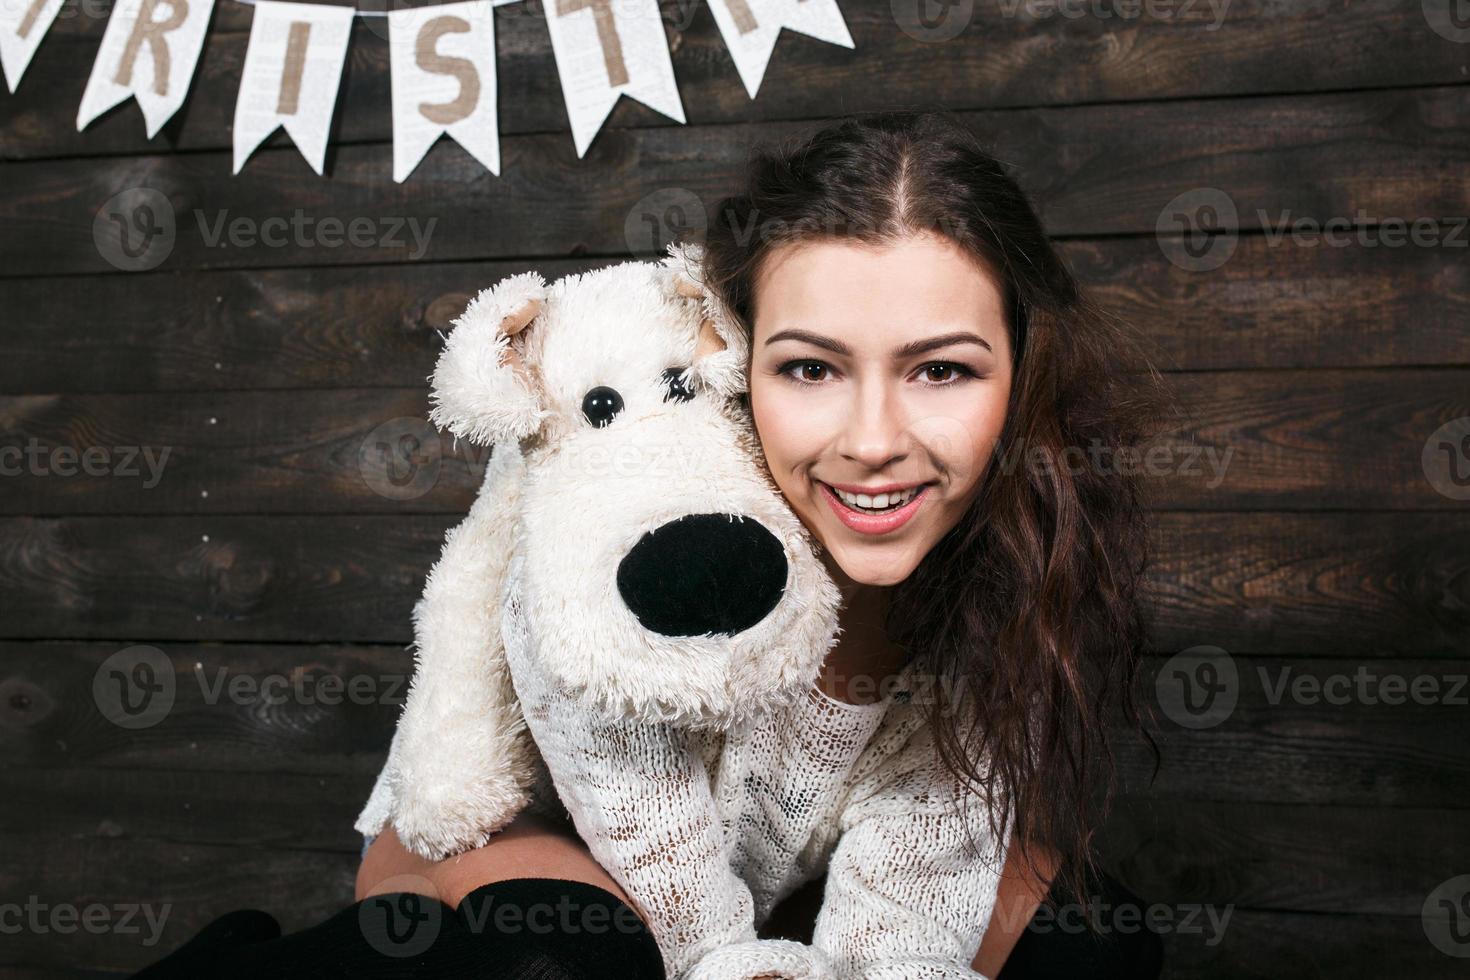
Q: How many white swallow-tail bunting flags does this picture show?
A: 6